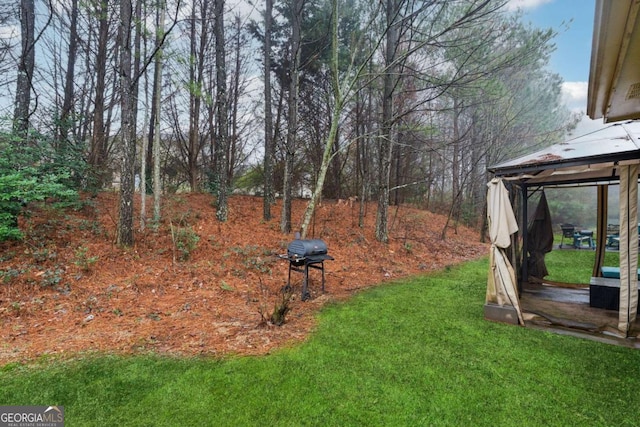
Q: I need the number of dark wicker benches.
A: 1